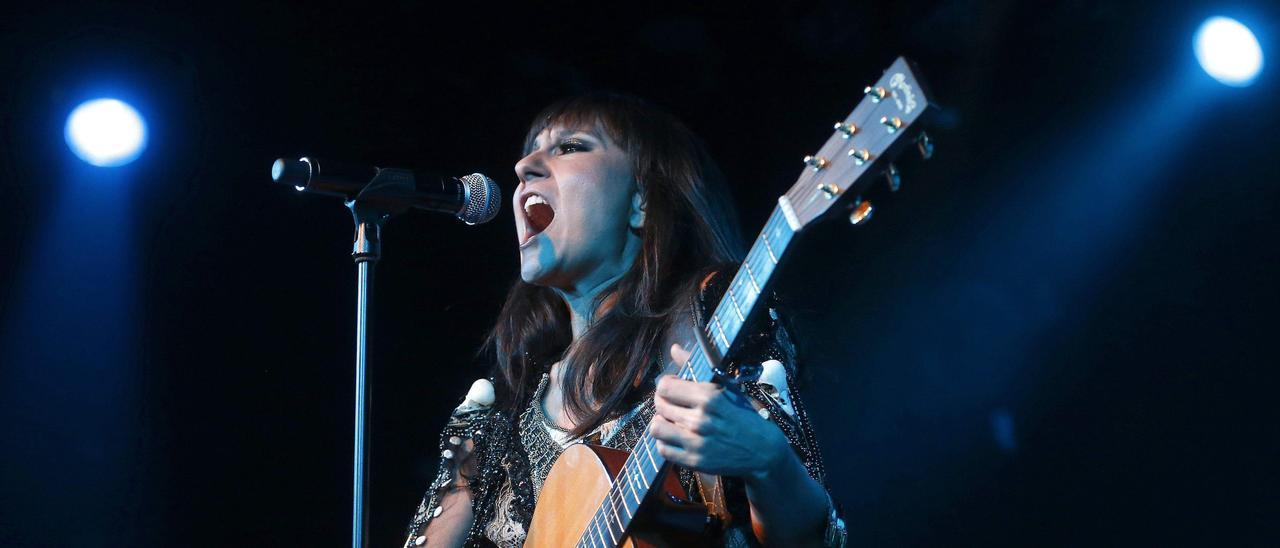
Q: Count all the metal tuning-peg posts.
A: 6